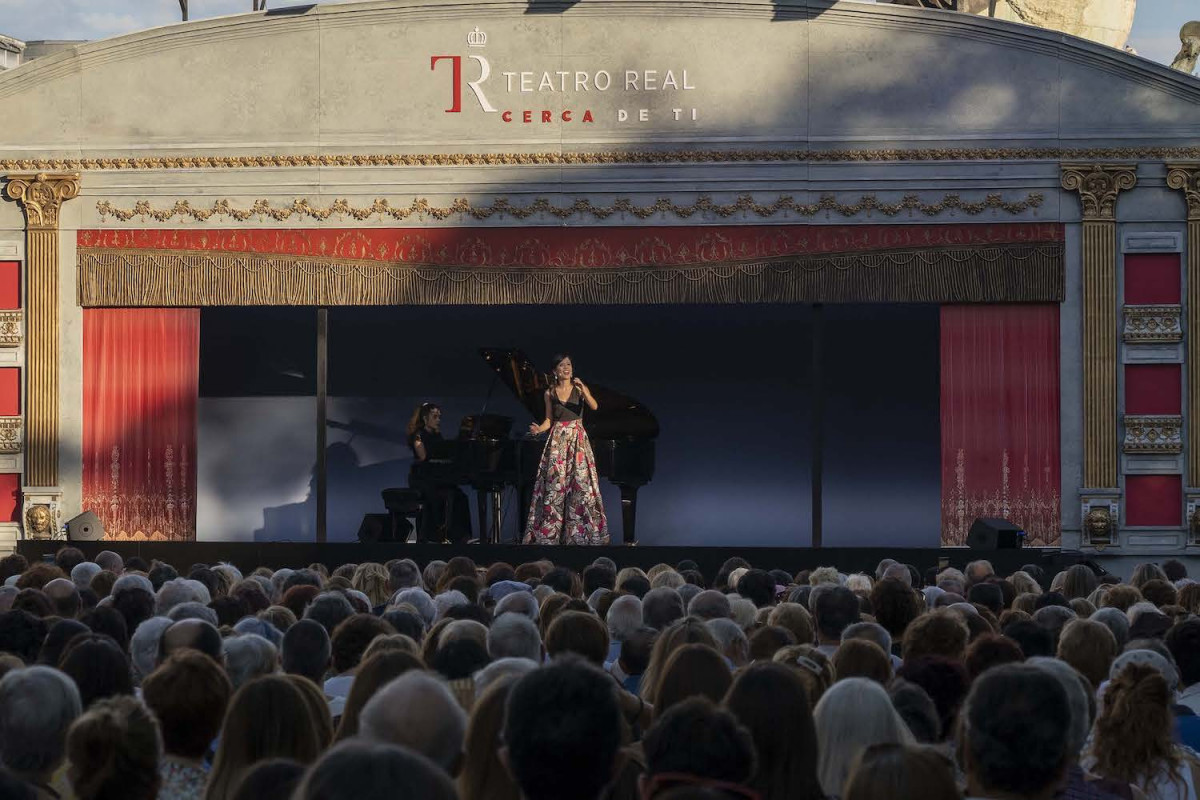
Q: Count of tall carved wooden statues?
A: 0